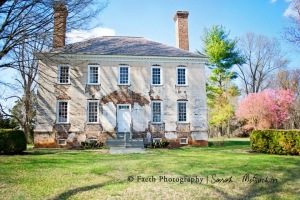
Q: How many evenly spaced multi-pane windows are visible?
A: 9